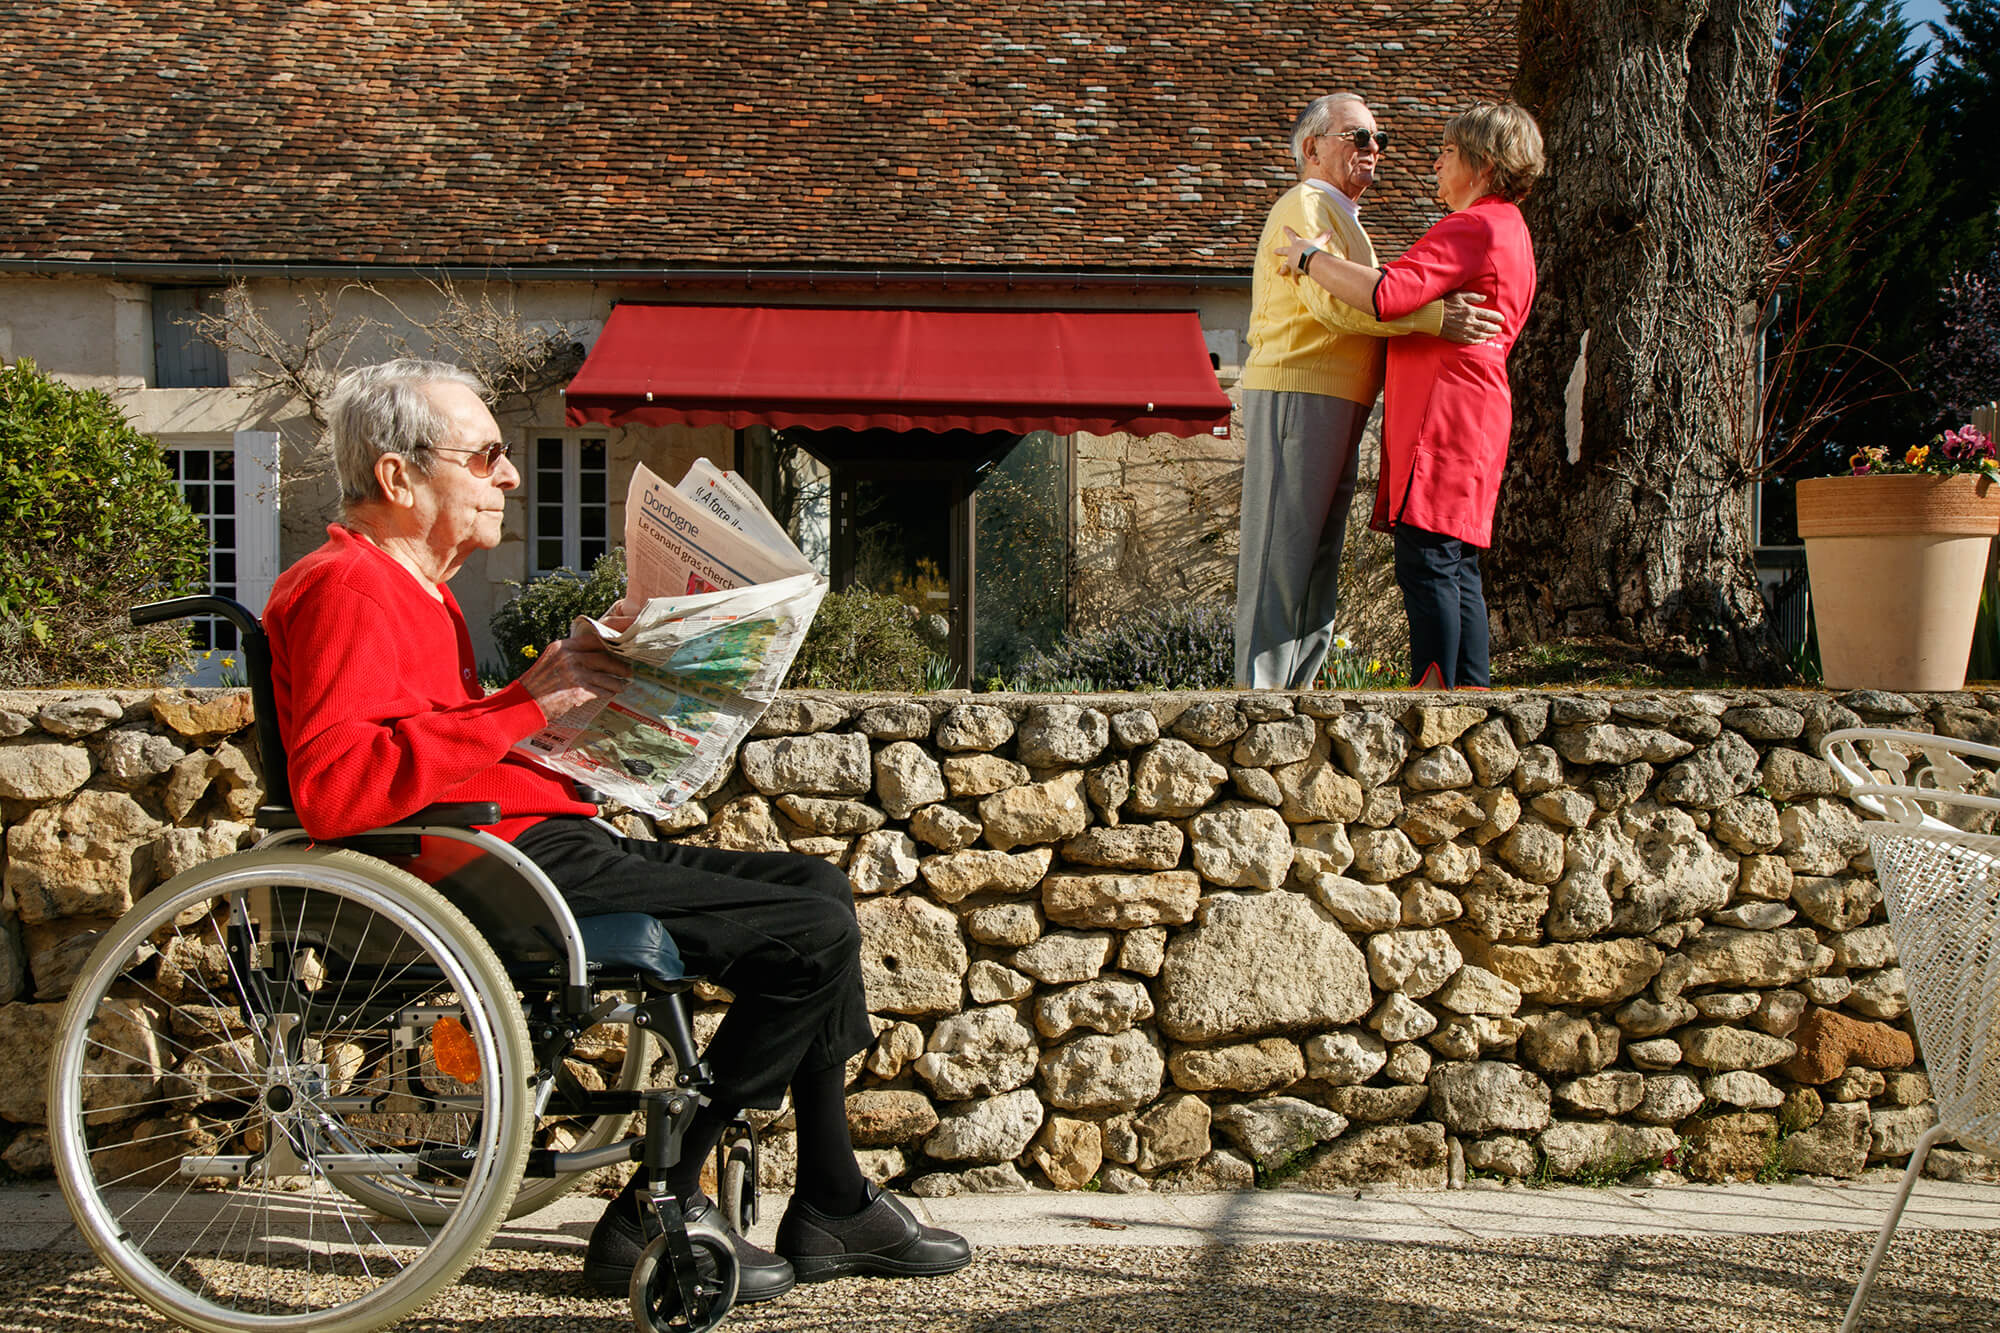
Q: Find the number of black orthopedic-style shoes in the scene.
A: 2